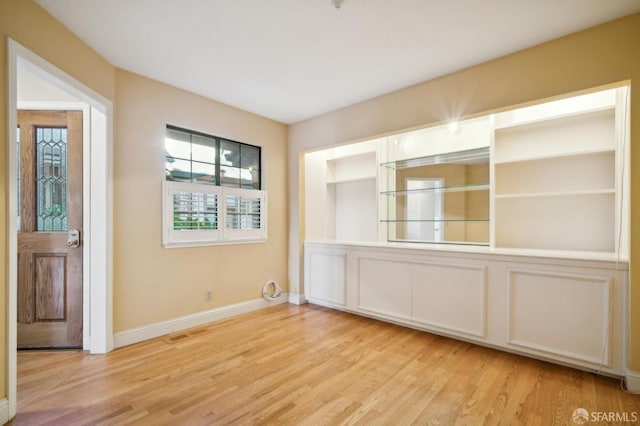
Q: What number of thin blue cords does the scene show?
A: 0